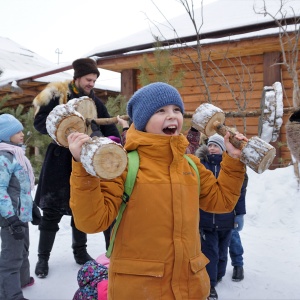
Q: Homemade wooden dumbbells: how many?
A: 2